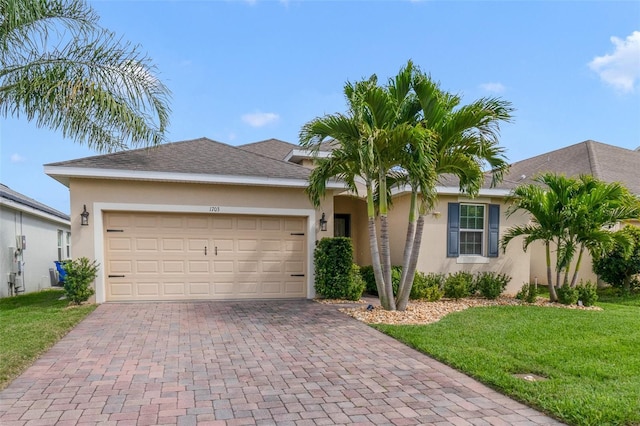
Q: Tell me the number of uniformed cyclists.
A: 0